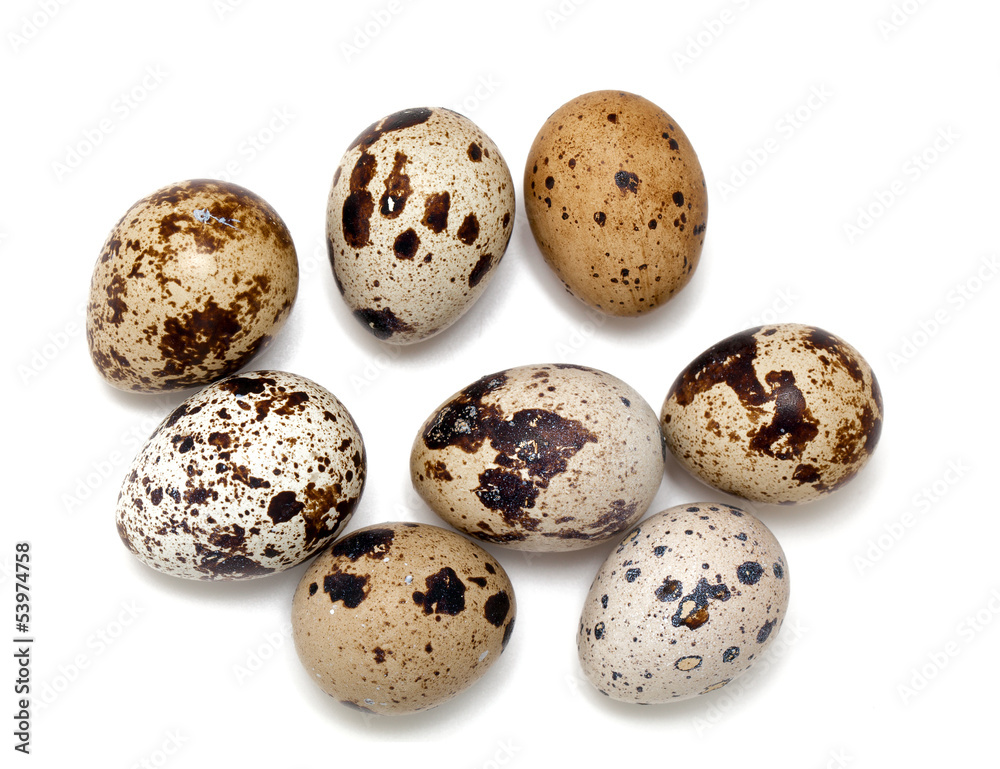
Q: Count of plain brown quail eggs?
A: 0